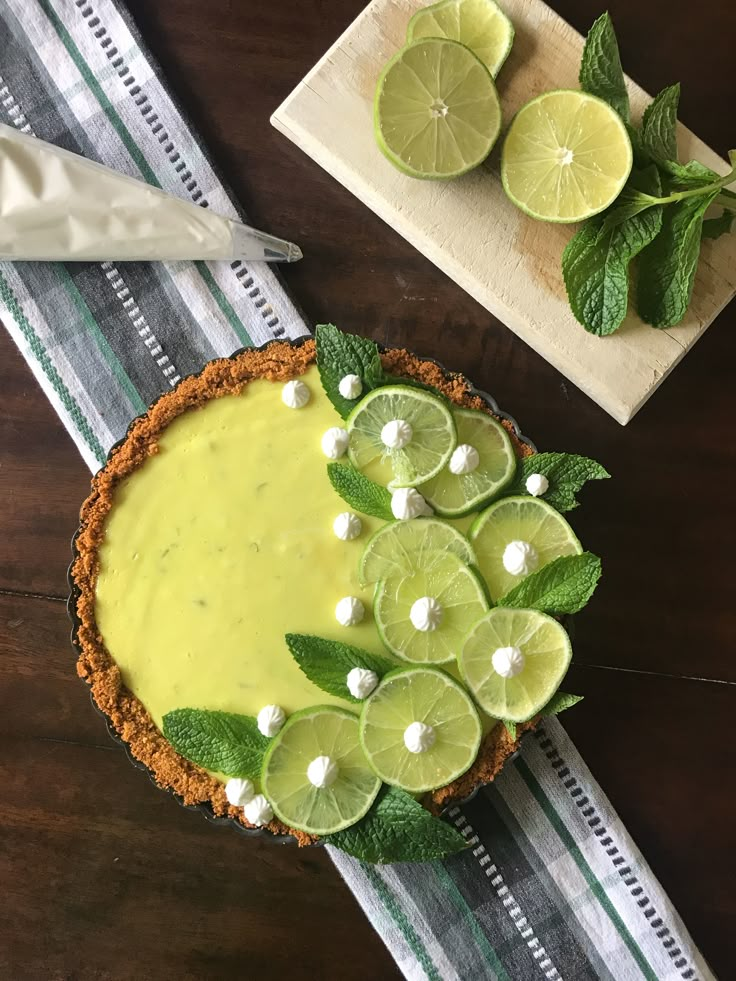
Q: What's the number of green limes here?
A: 11